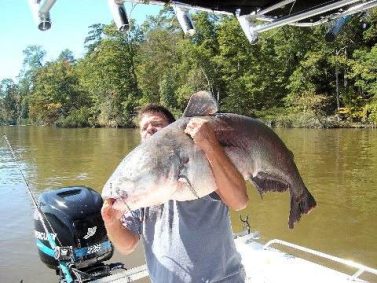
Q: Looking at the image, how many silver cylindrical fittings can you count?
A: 4